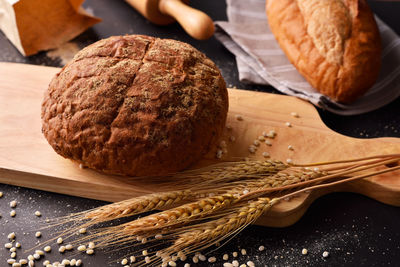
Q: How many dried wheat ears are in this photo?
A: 5